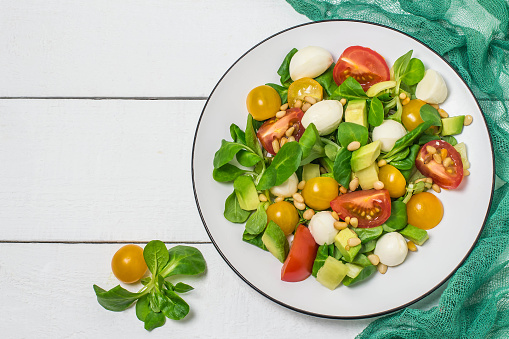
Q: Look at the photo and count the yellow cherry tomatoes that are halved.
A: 1